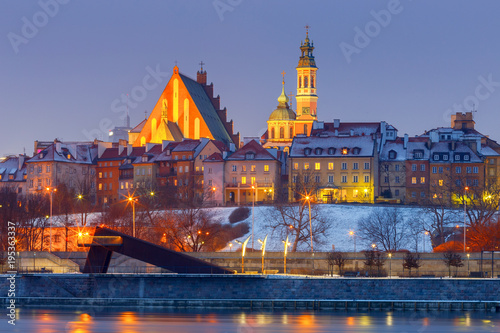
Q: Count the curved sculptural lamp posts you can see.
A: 3